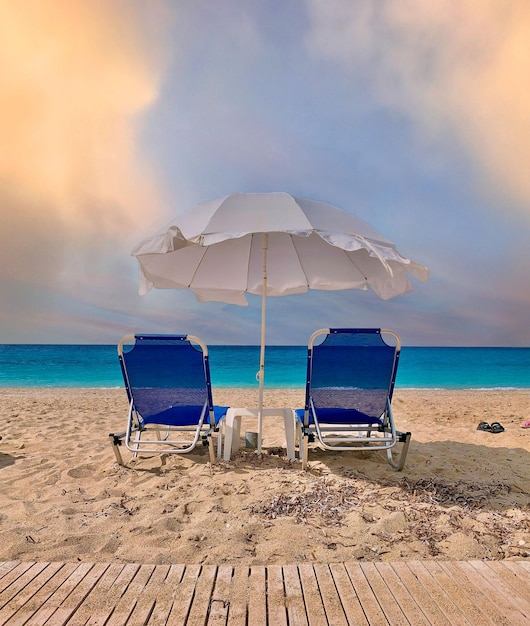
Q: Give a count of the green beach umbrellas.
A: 0